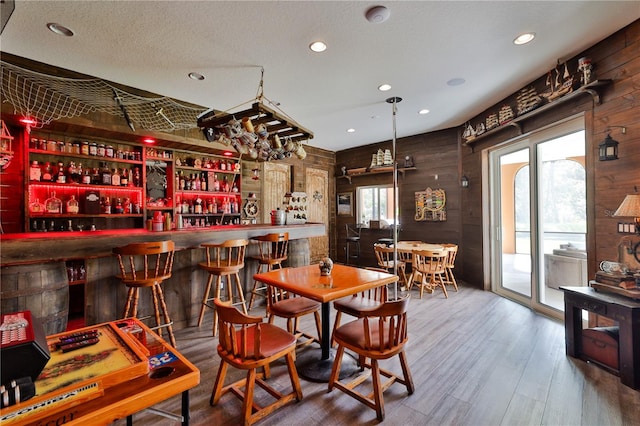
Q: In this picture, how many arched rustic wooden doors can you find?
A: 2